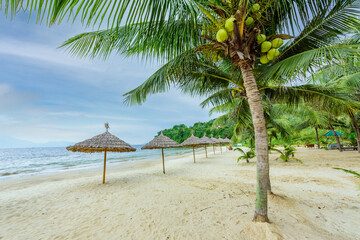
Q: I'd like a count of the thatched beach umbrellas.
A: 7